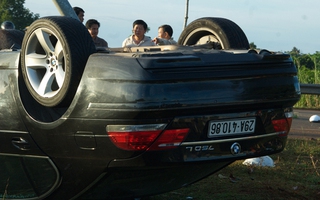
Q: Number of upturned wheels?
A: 2